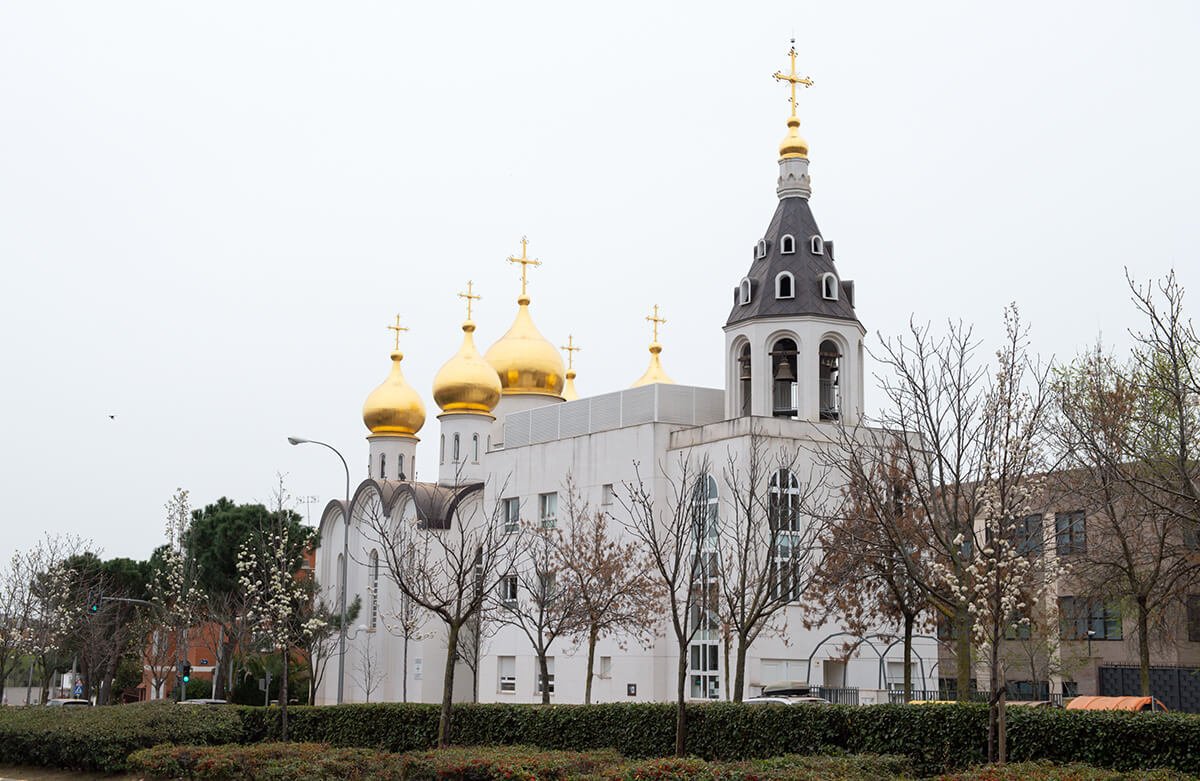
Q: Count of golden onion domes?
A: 6